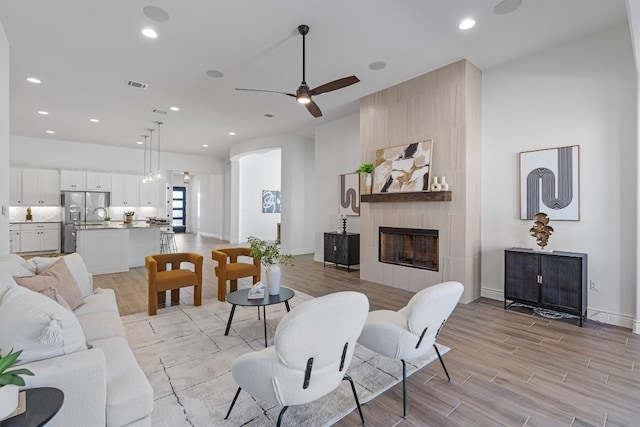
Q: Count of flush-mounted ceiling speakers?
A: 4